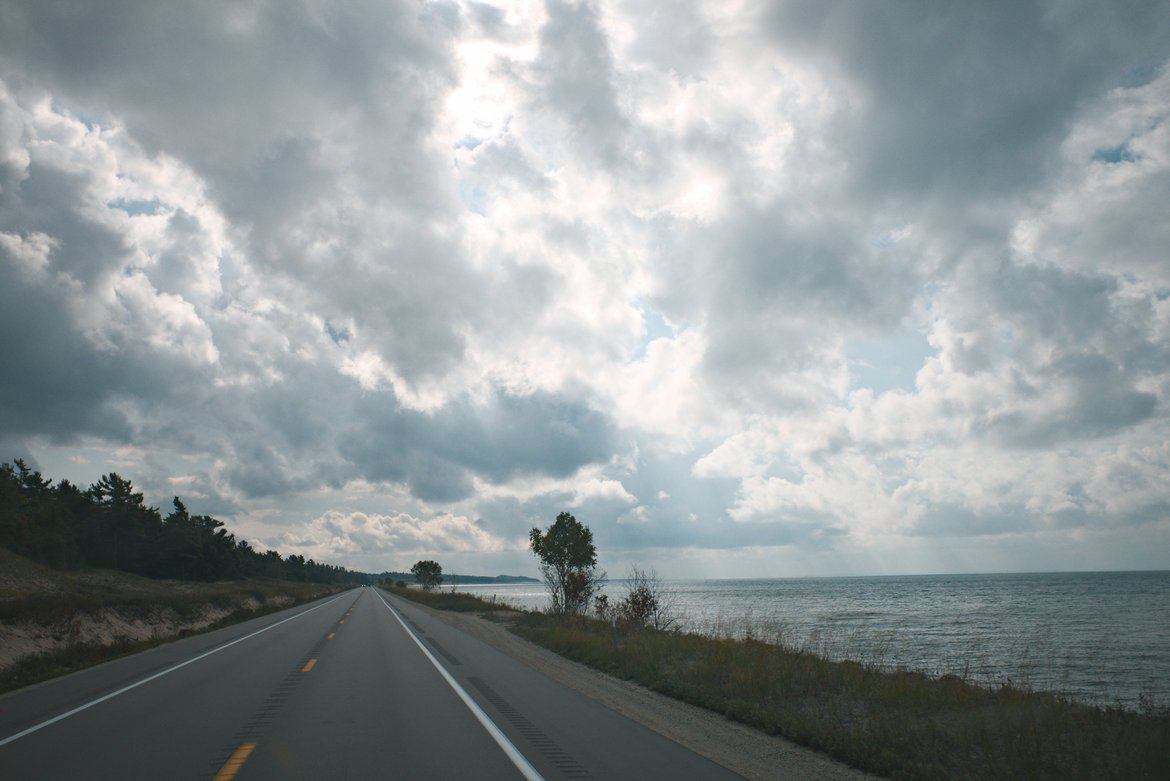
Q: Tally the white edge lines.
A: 2